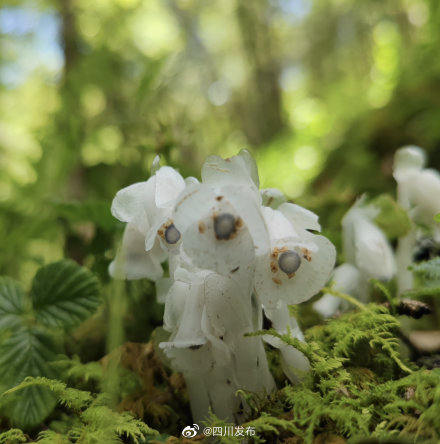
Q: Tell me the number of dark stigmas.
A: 3